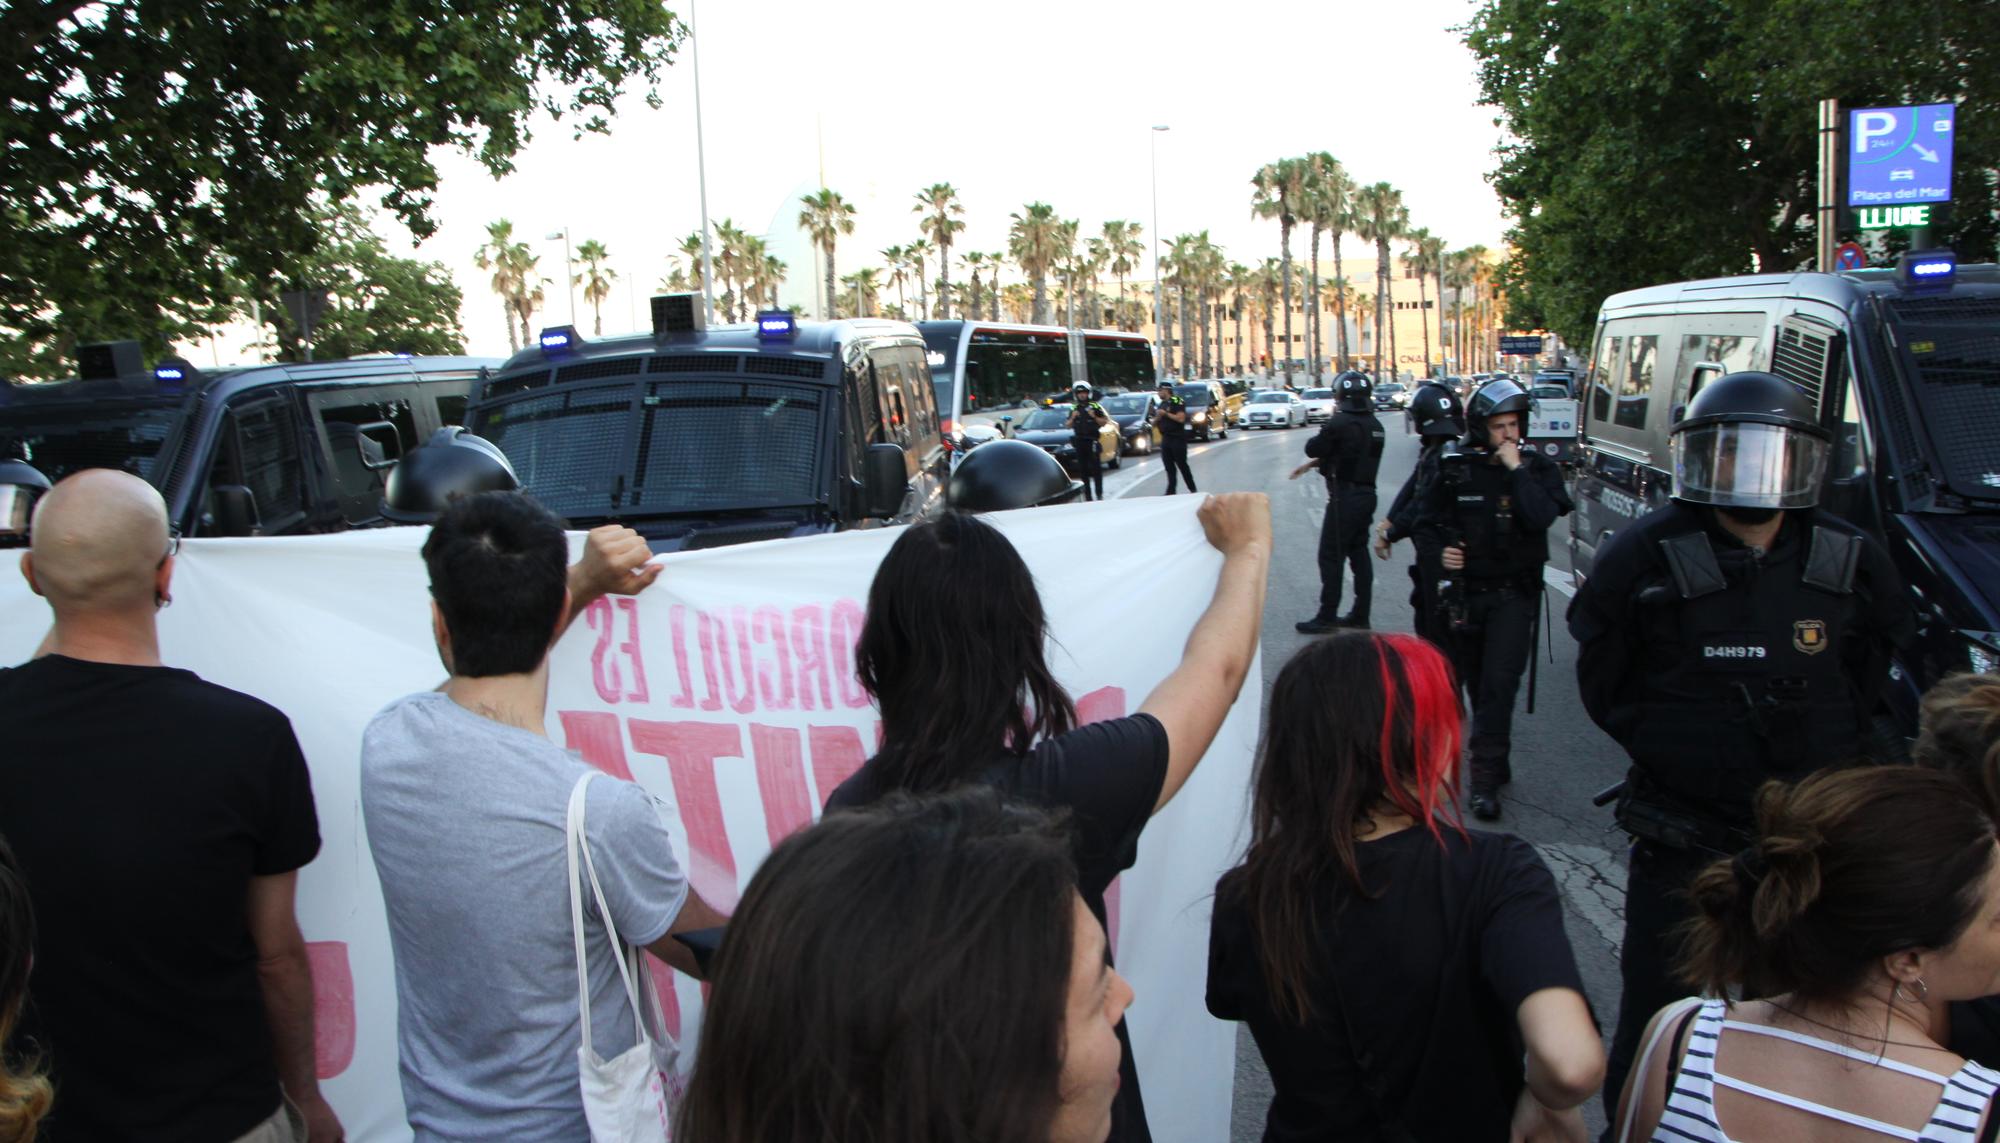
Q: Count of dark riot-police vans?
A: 3